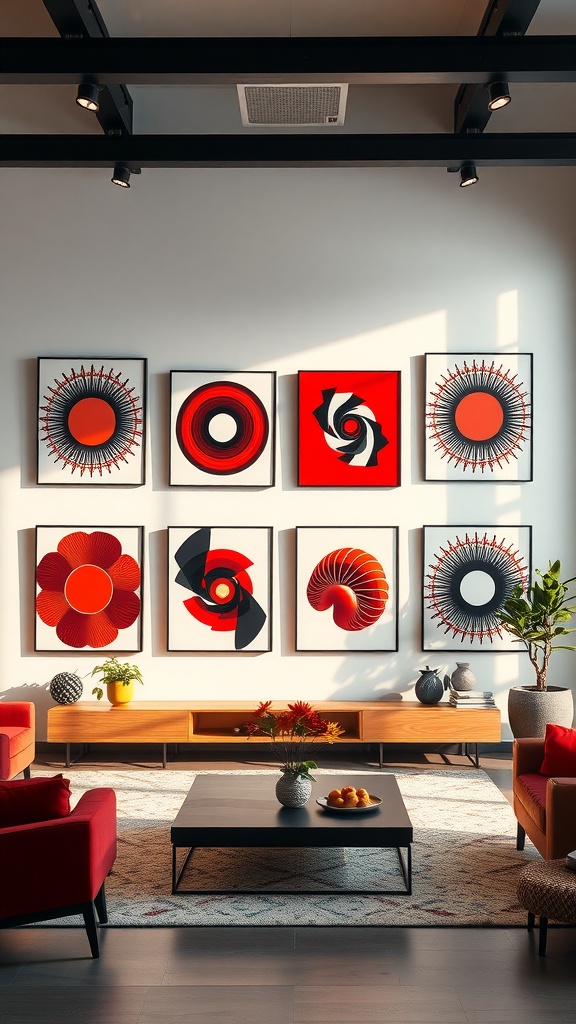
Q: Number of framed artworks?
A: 8